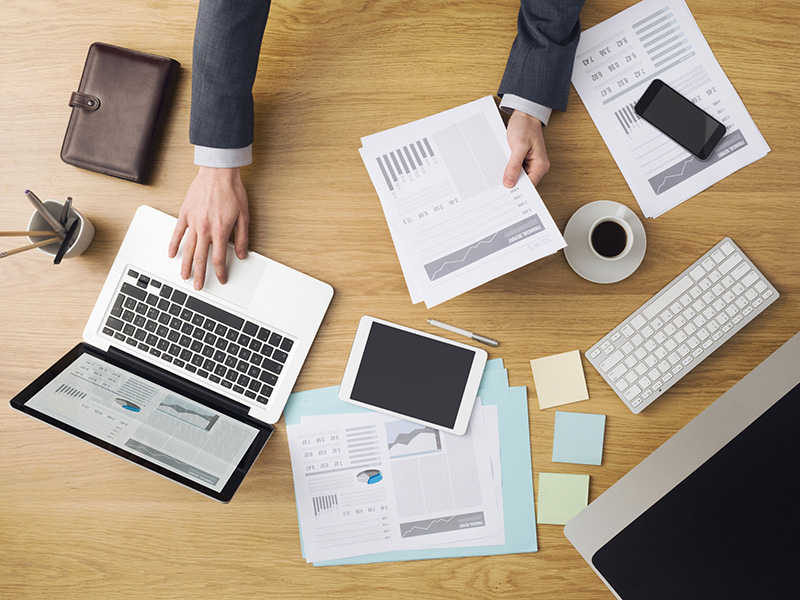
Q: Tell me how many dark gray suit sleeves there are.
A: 2